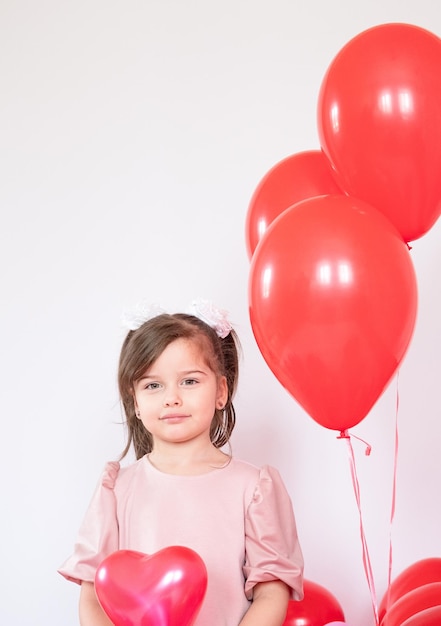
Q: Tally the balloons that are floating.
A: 3